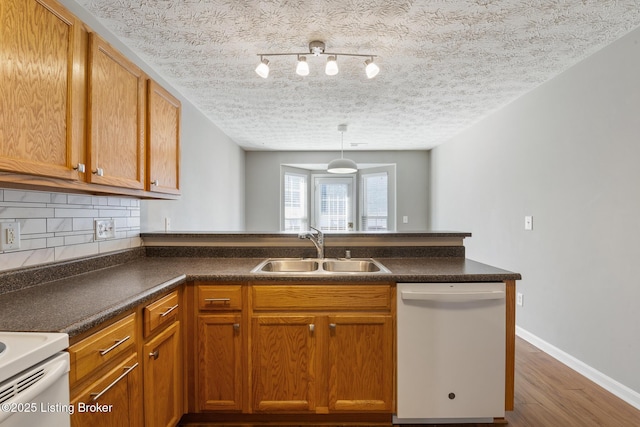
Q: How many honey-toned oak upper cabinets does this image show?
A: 3